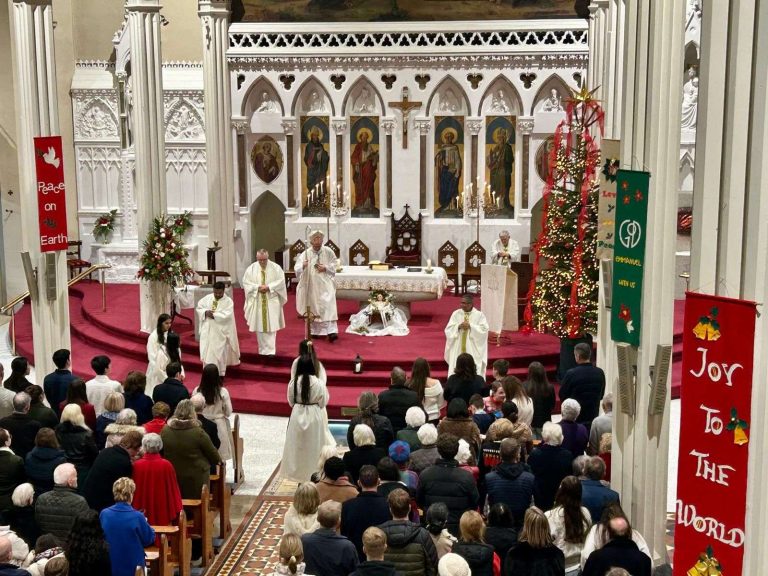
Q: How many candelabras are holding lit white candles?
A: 2